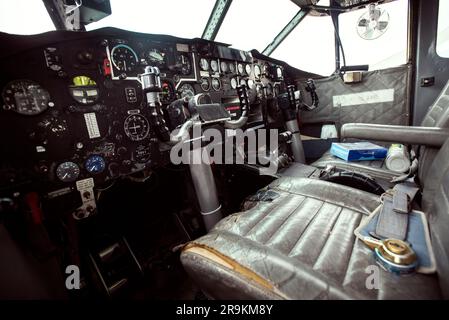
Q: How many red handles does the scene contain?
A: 1